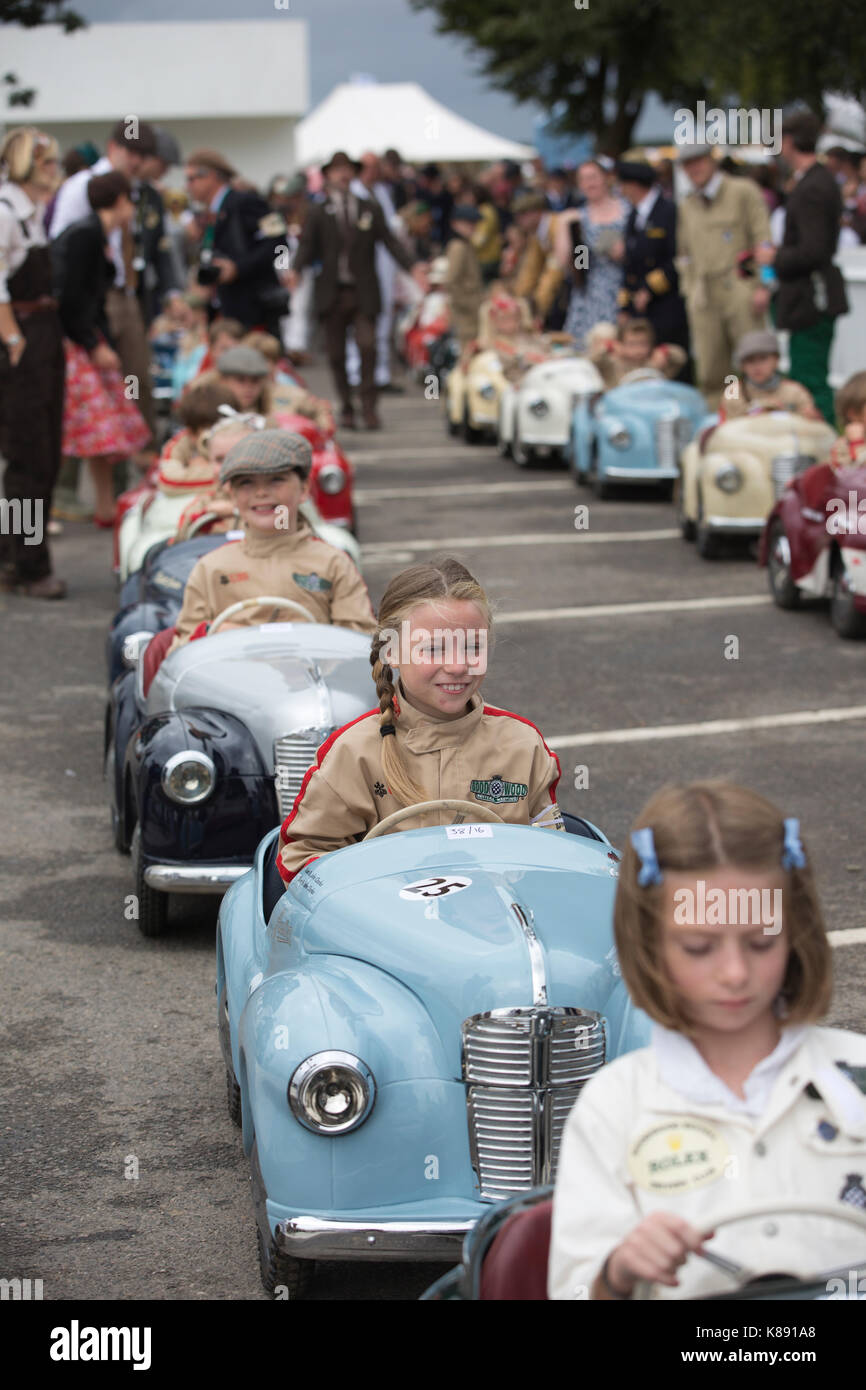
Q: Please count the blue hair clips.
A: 2